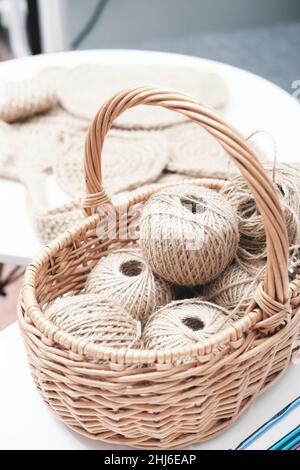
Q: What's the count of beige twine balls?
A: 6